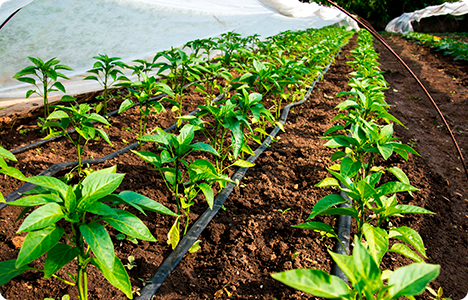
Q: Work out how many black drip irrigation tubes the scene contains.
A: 4